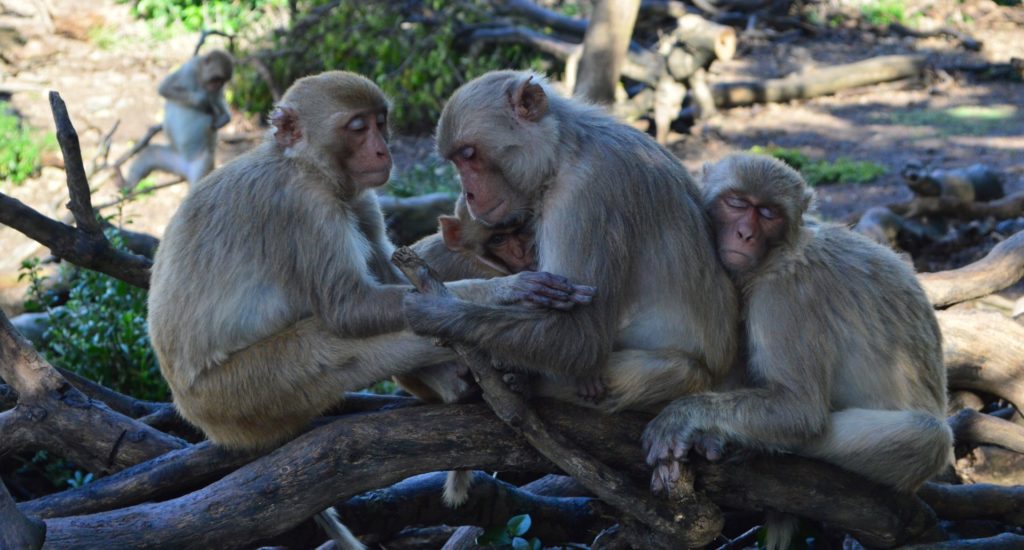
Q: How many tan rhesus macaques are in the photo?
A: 5